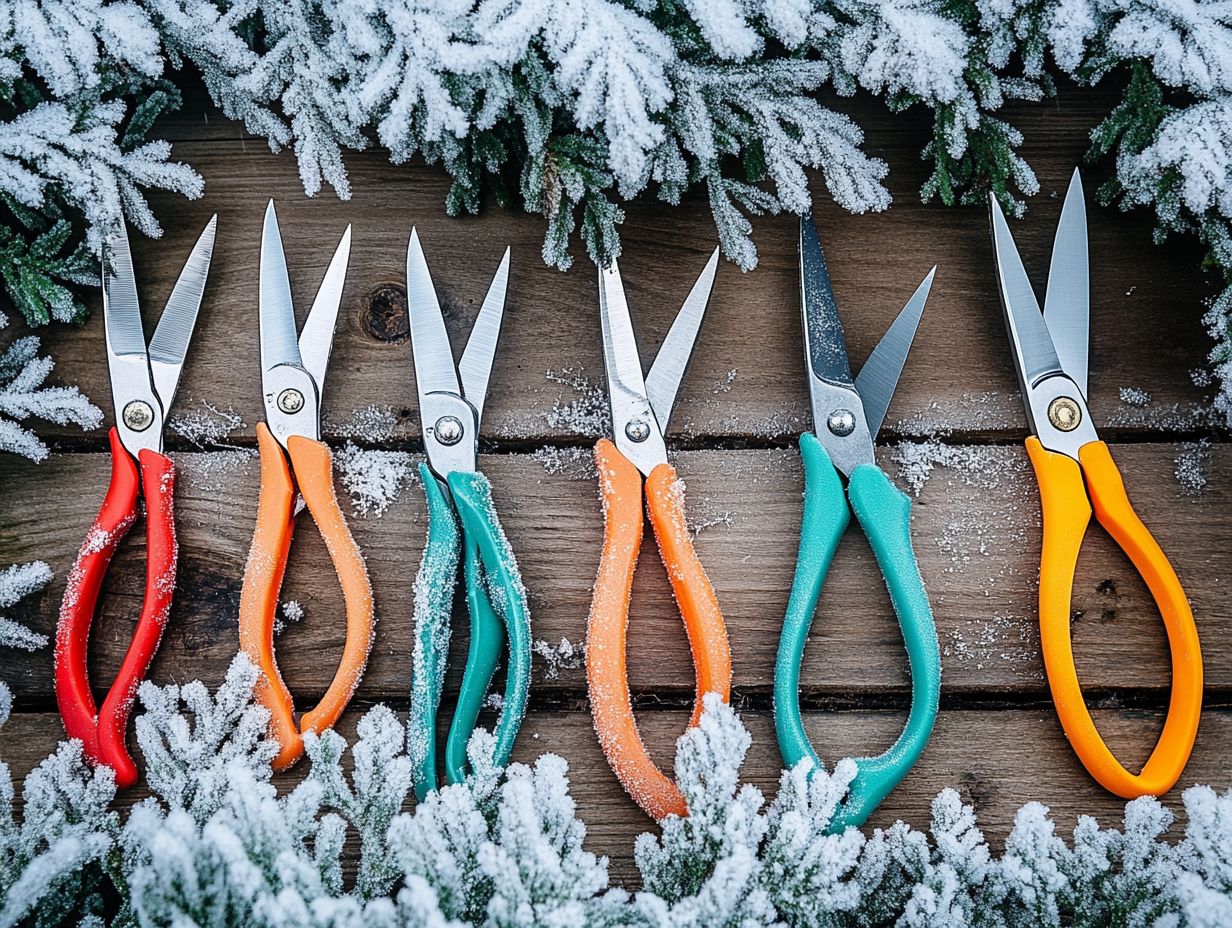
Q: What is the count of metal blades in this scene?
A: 12